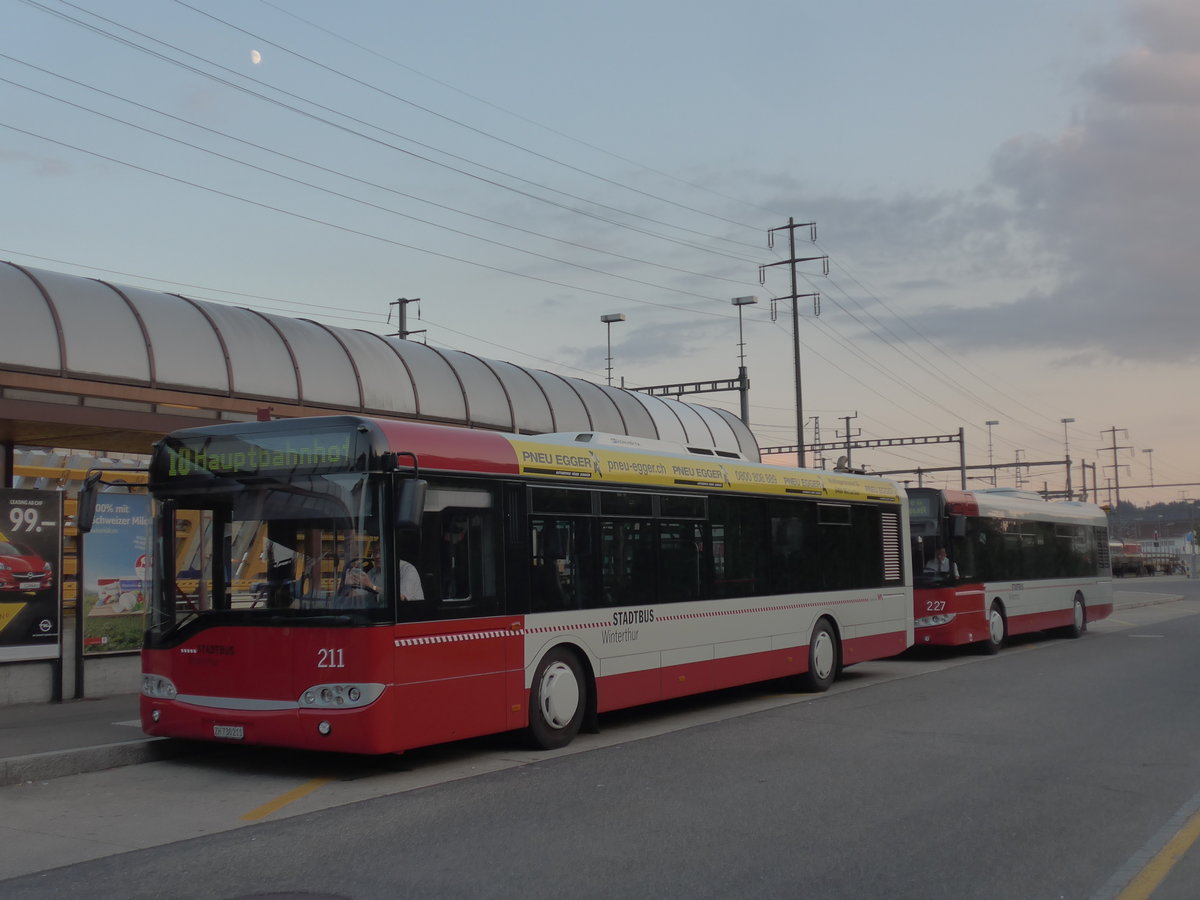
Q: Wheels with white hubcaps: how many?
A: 4